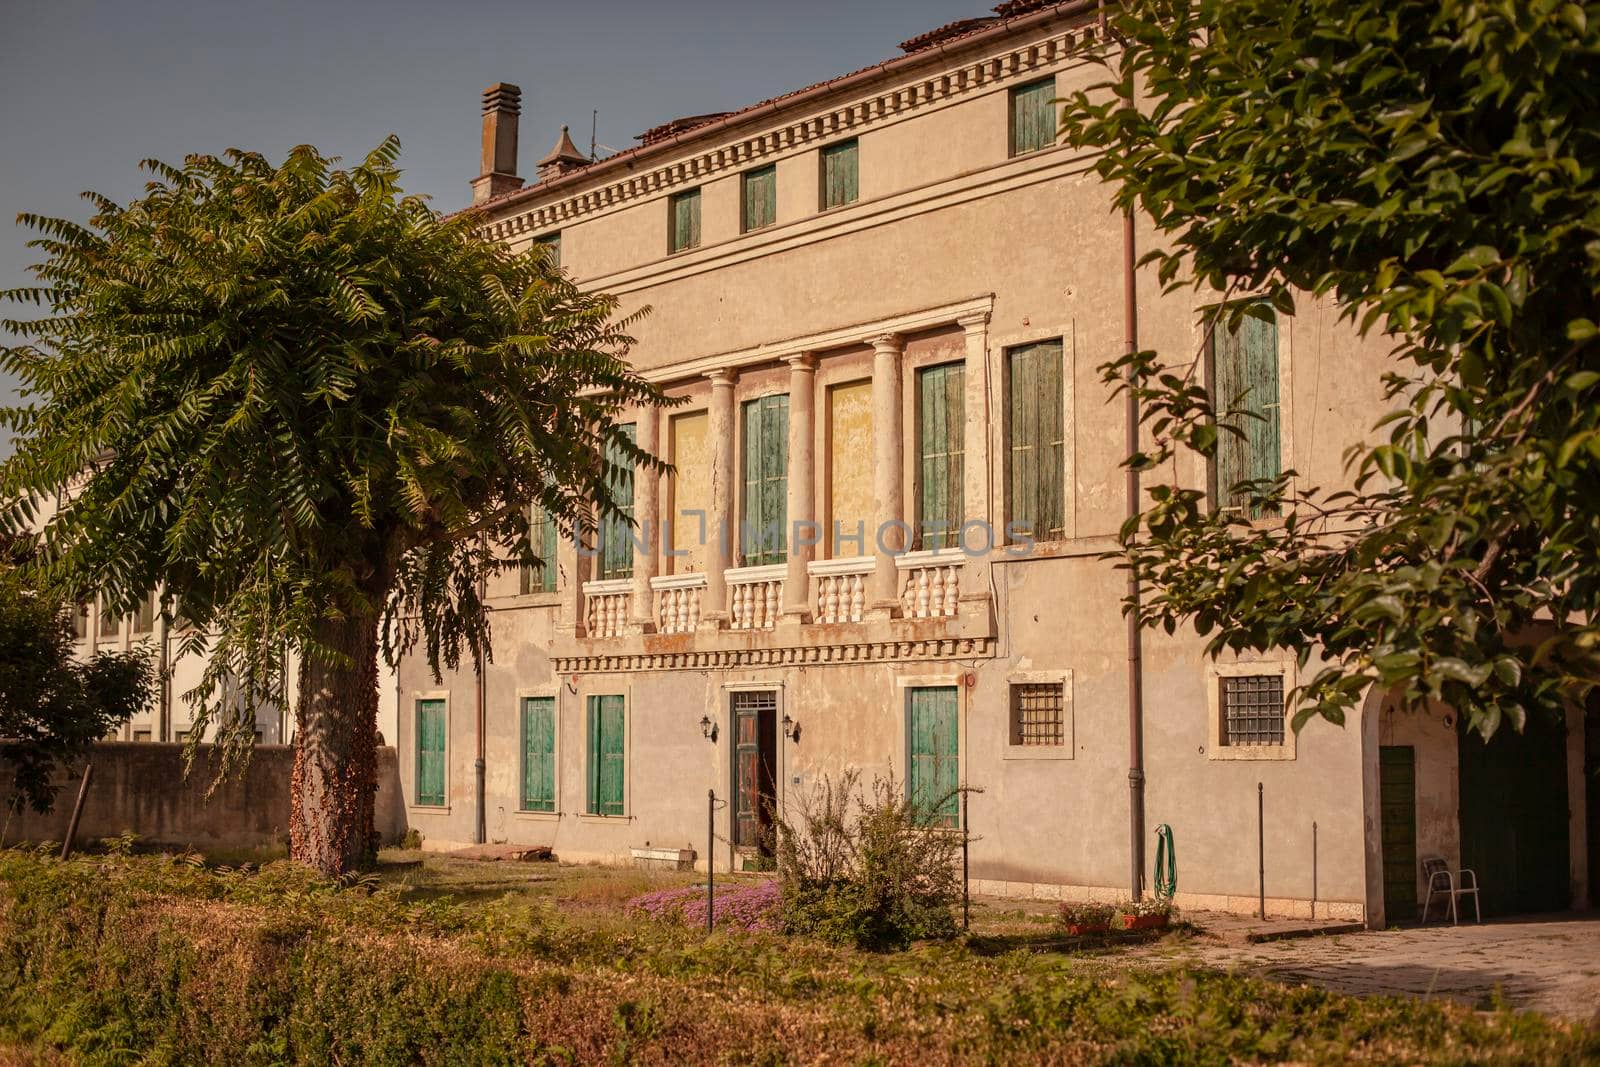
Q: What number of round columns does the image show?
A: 4